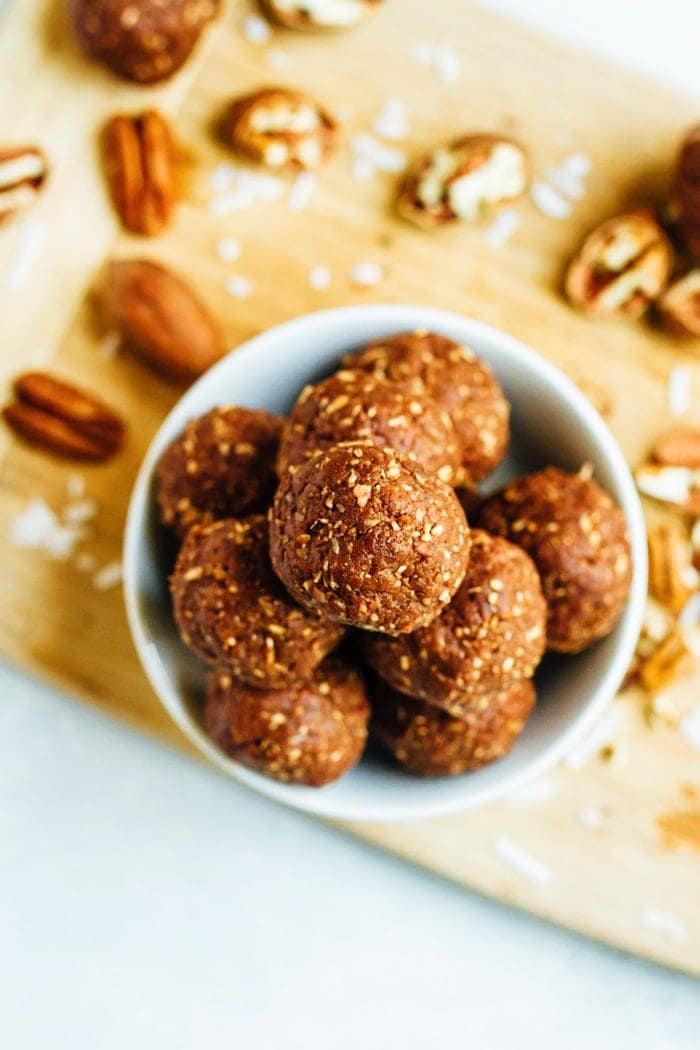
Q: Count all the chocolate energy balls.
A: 11